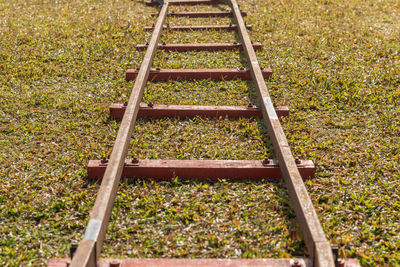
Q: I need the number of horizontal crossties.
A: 8